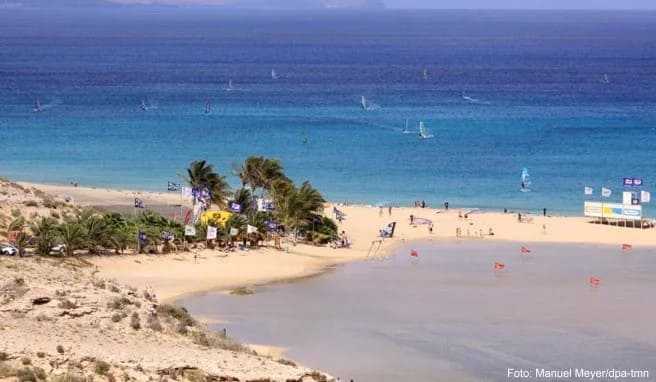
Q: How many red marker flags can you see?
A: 5